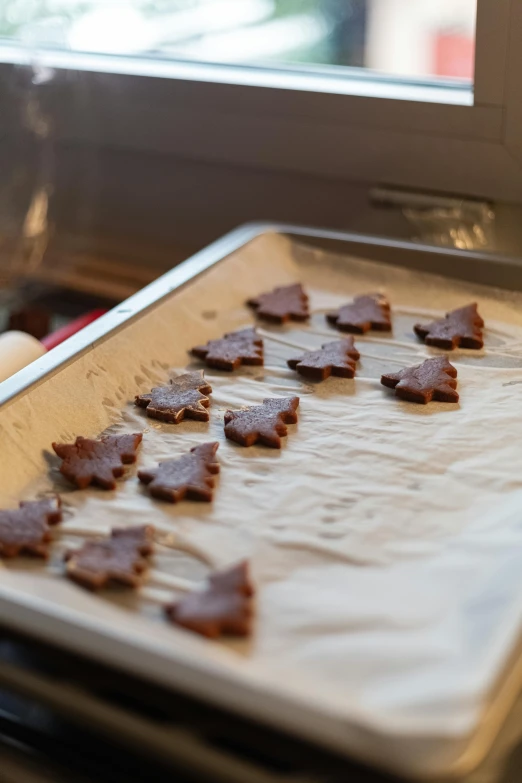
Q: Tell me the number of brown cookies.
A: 13